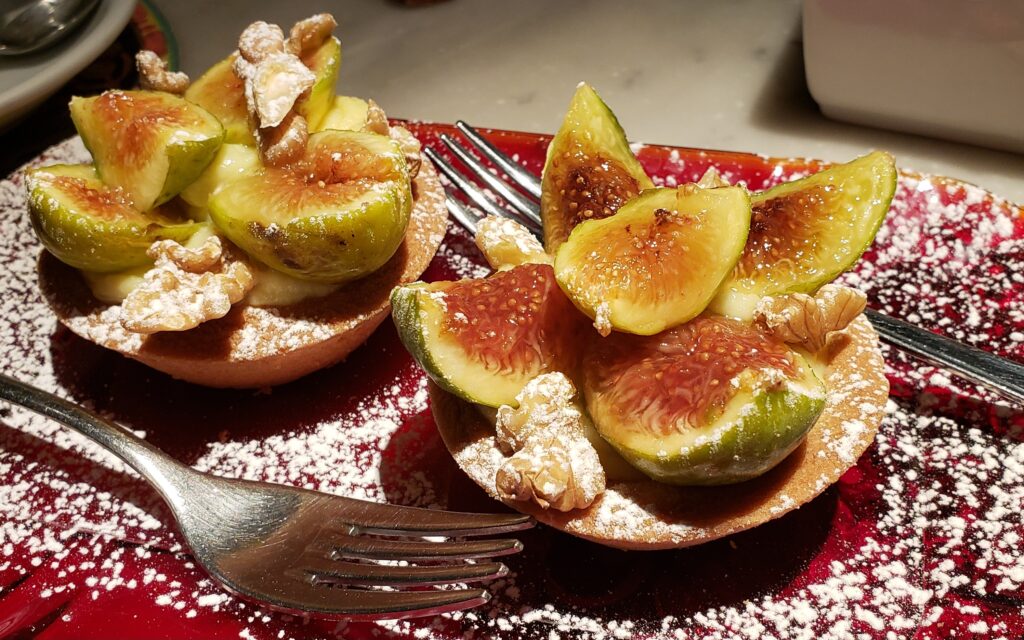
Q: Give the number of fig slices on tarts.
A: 10